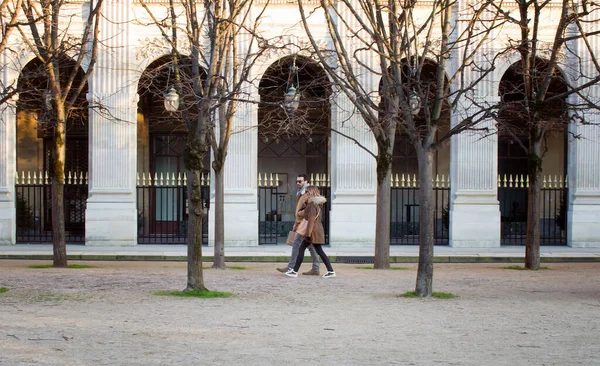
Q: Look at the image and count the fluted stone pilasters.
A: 6